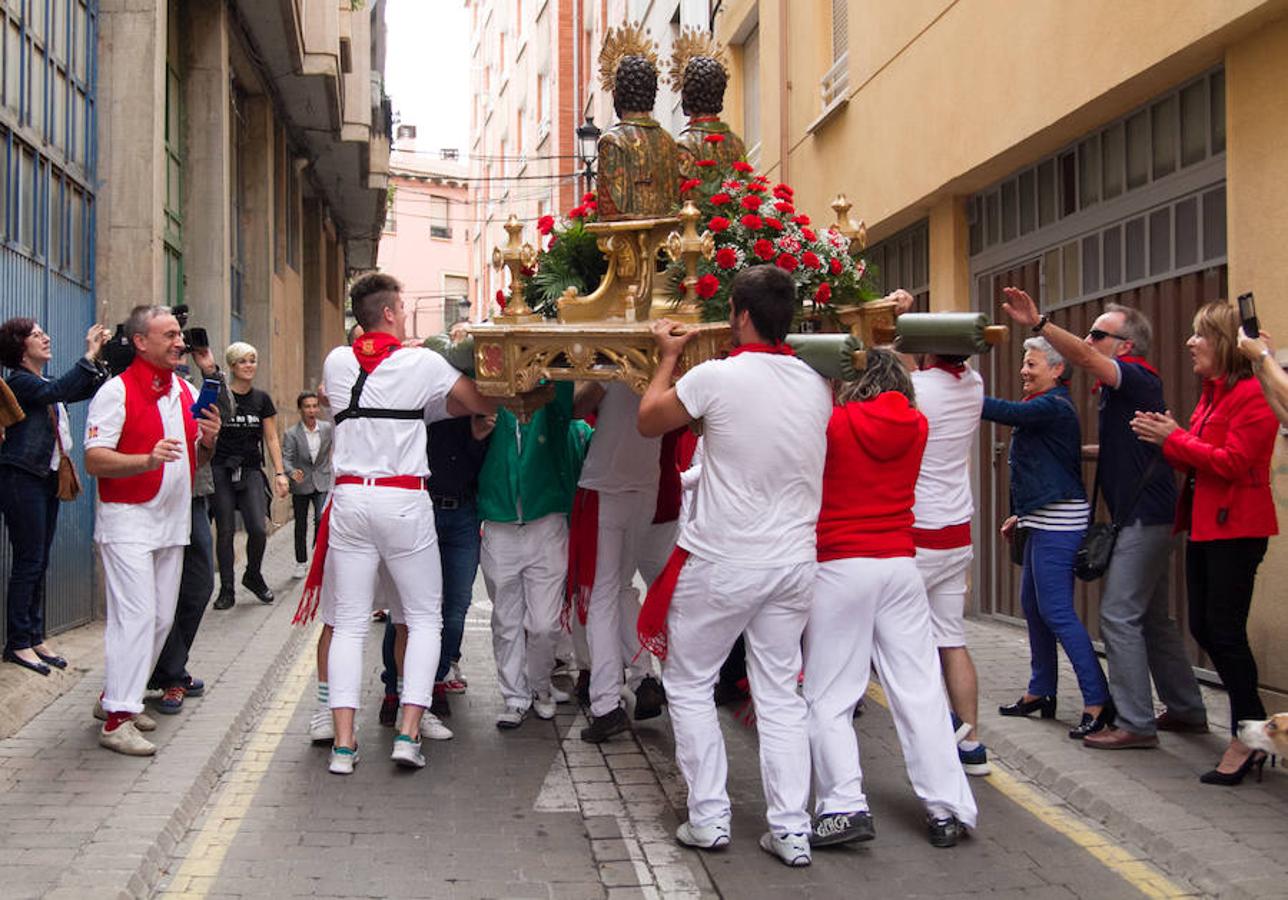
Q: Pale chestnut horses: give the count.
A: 0